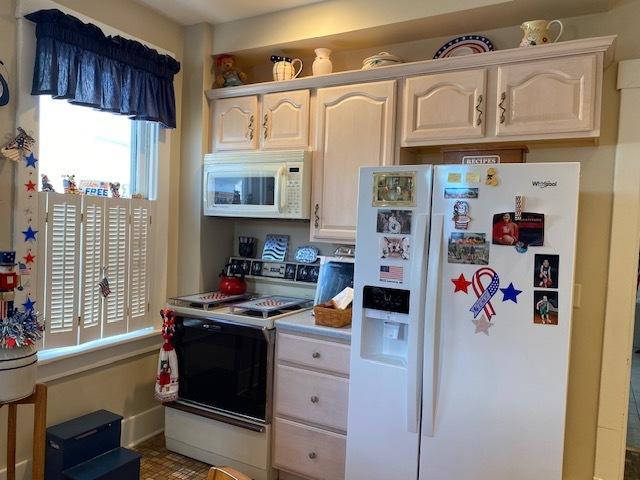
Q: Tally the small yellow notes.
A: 2